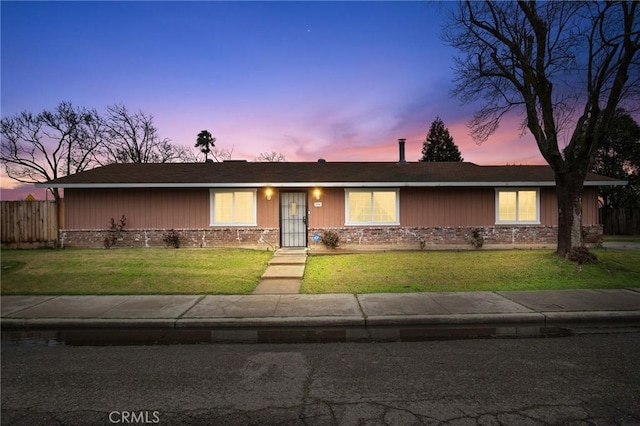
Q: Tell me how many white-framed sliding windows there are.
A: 3